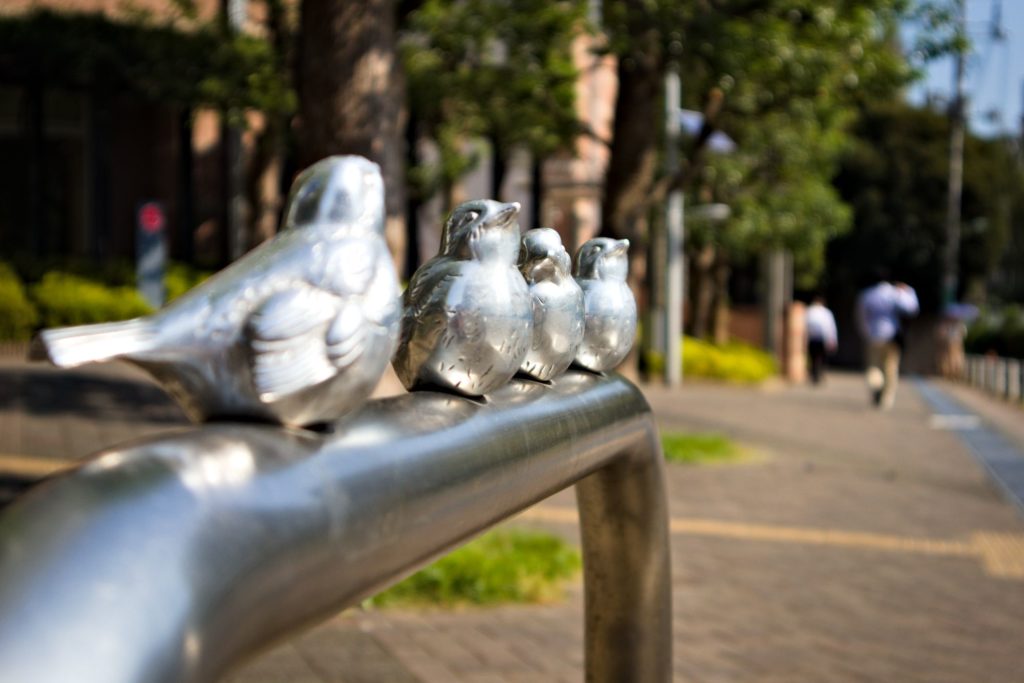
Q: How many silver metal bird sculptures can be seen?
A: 4